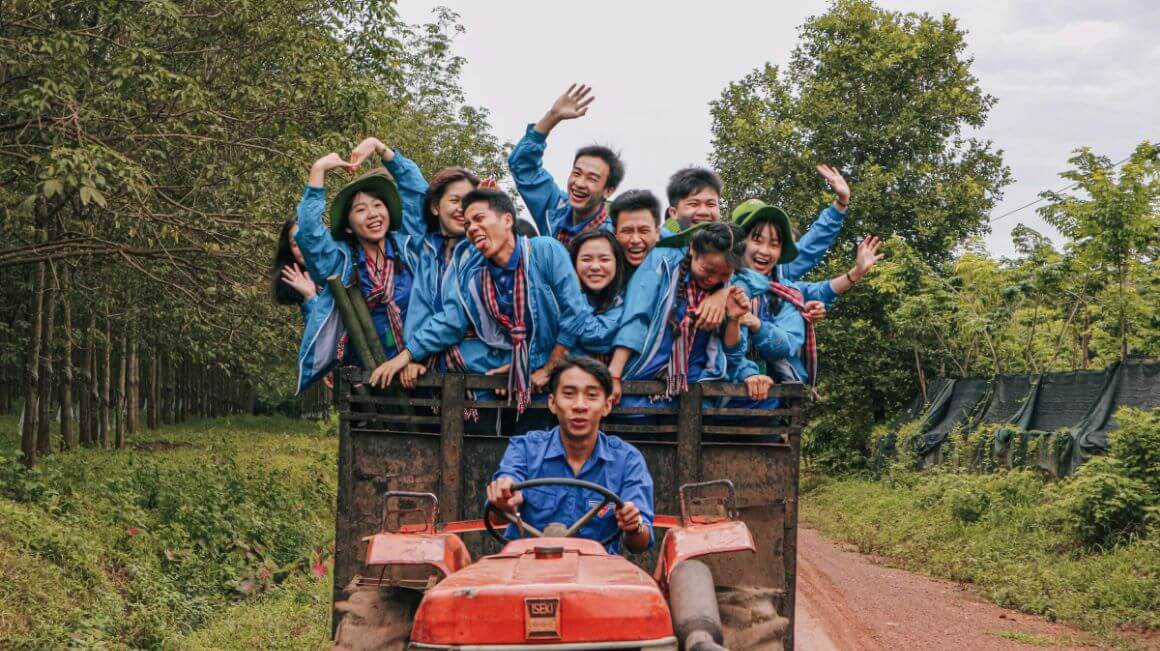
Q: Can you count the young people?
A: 11